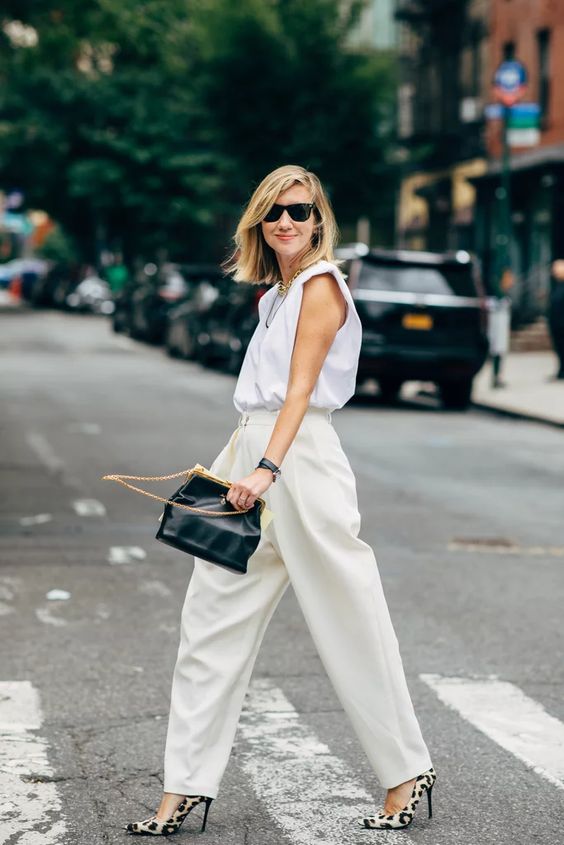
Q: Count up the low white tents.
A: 0